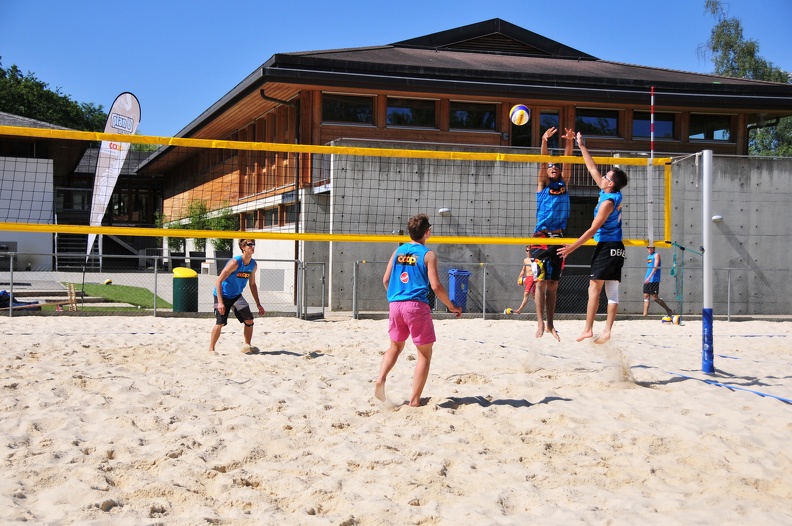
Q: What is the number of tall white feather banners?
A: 1